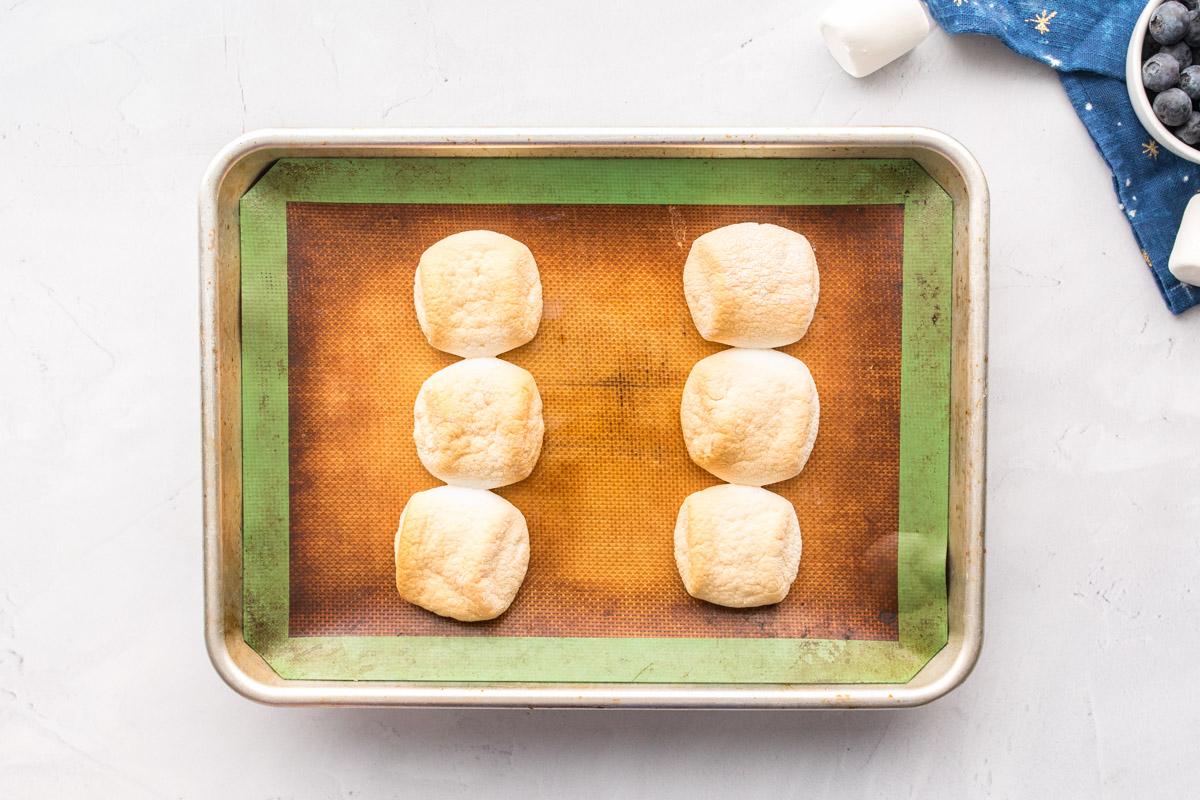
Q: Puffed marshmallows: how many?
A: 6